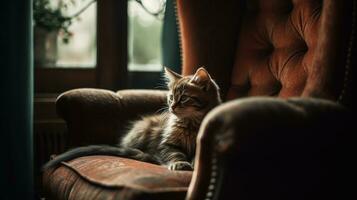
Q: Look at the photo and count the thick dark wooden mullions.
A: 1